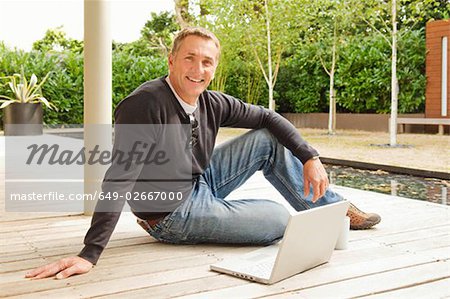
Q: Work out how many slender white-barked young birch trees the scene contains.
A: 3